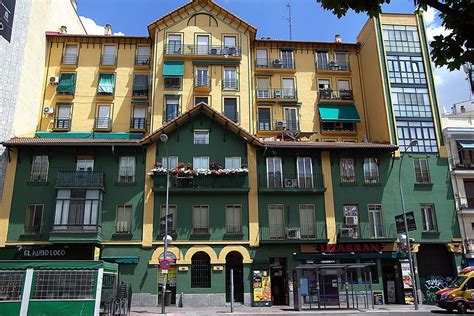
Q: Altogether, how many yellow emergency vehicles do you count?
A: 1